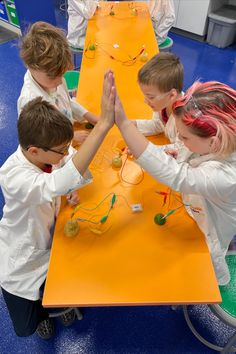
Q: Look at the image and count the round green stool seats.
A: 4